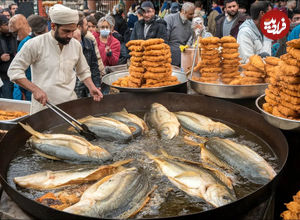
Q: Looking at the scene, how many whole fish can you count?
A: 9